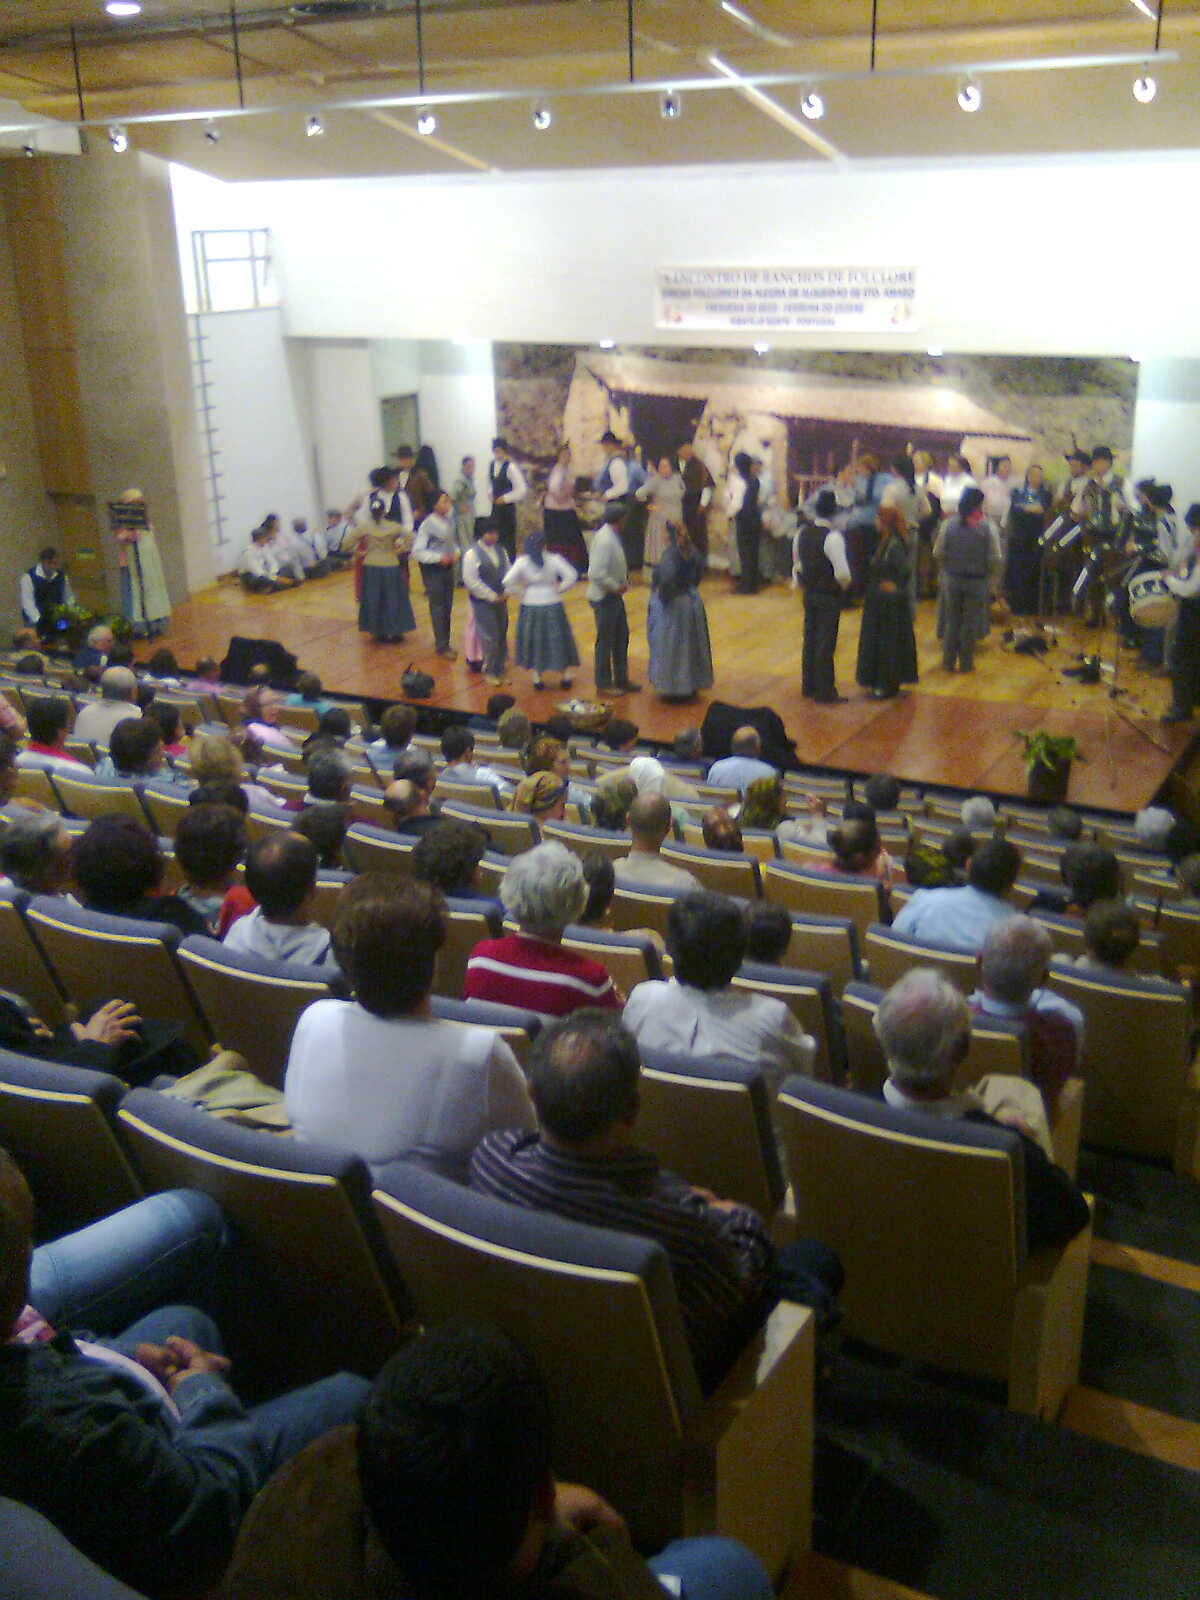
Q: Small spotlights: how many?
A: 10